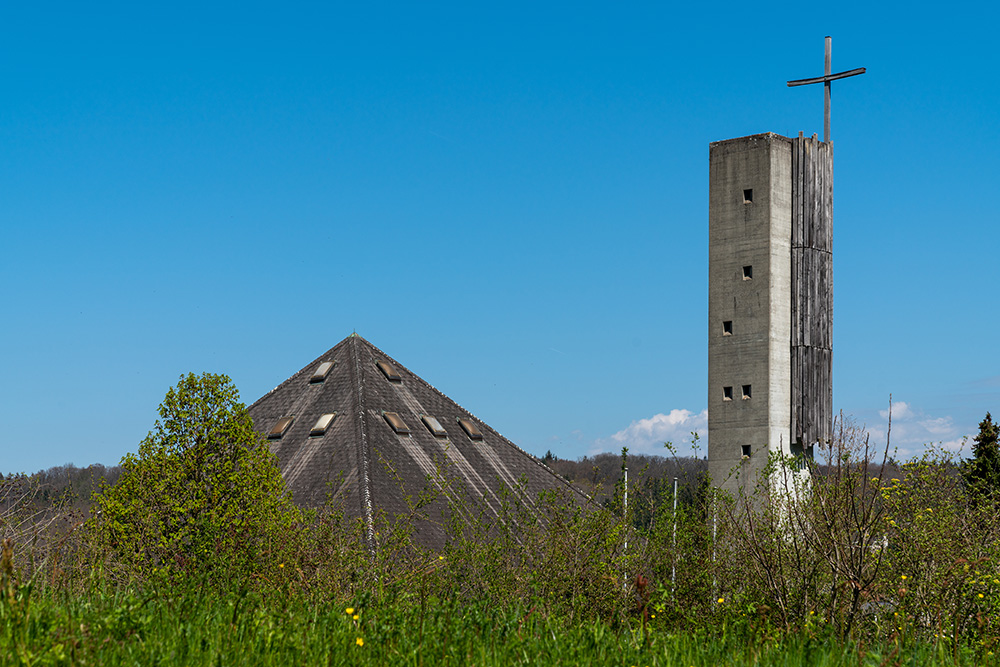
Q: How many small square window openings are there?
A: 6